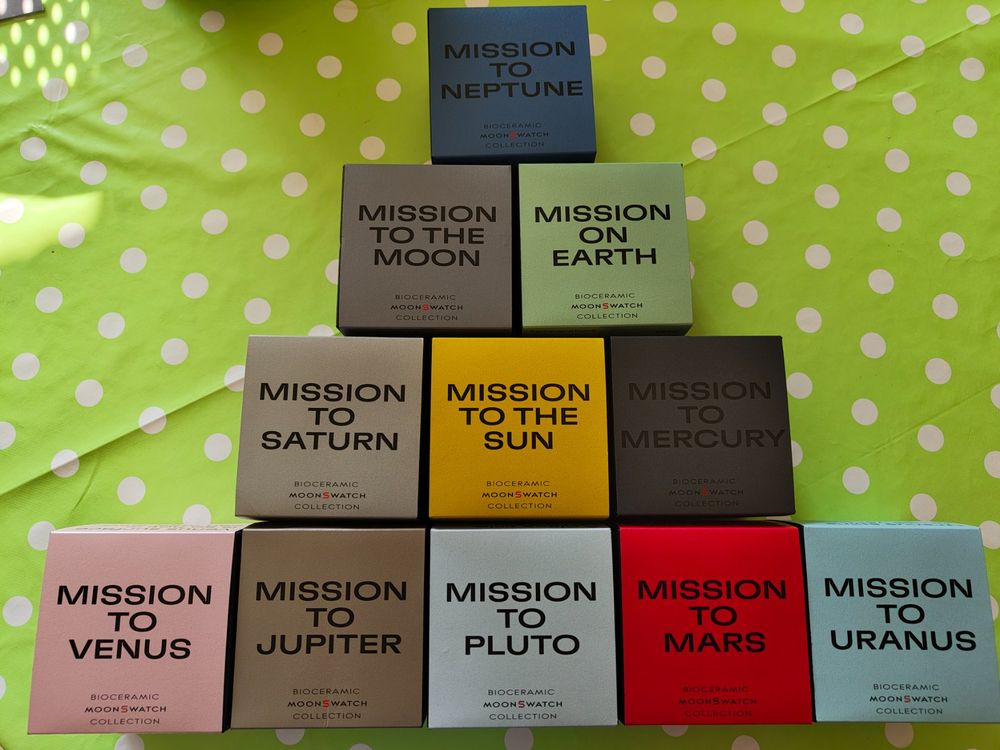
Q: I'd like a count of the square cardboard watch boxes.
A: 11